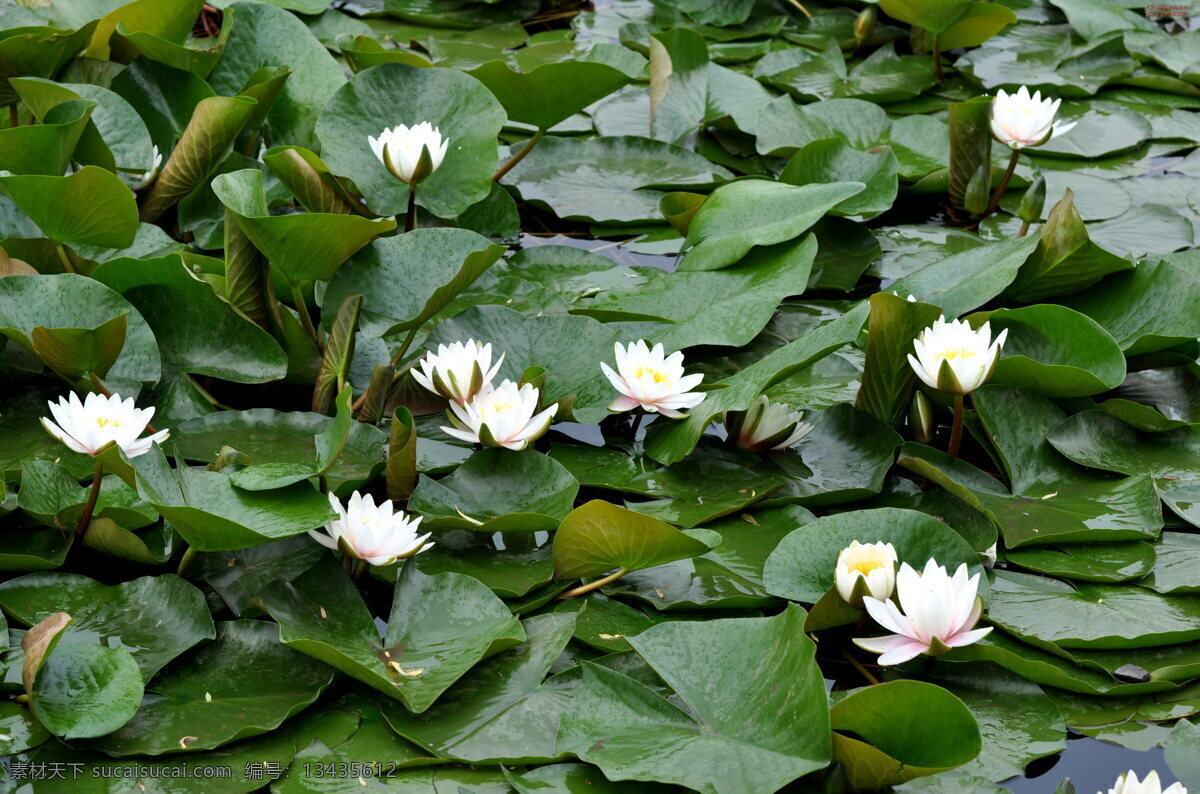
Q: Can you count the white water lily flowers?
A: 12